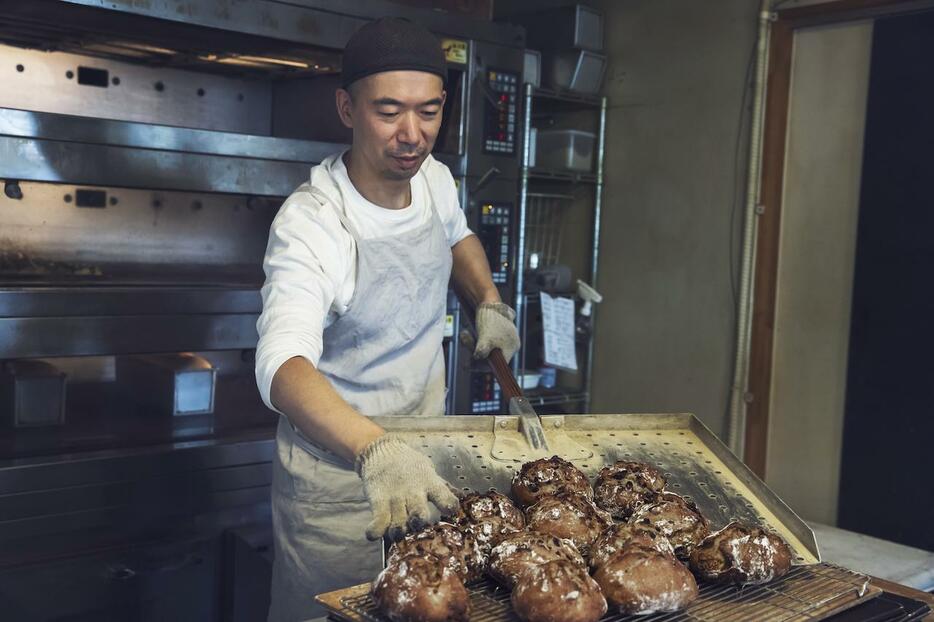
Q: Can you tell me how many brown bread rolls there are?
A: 12